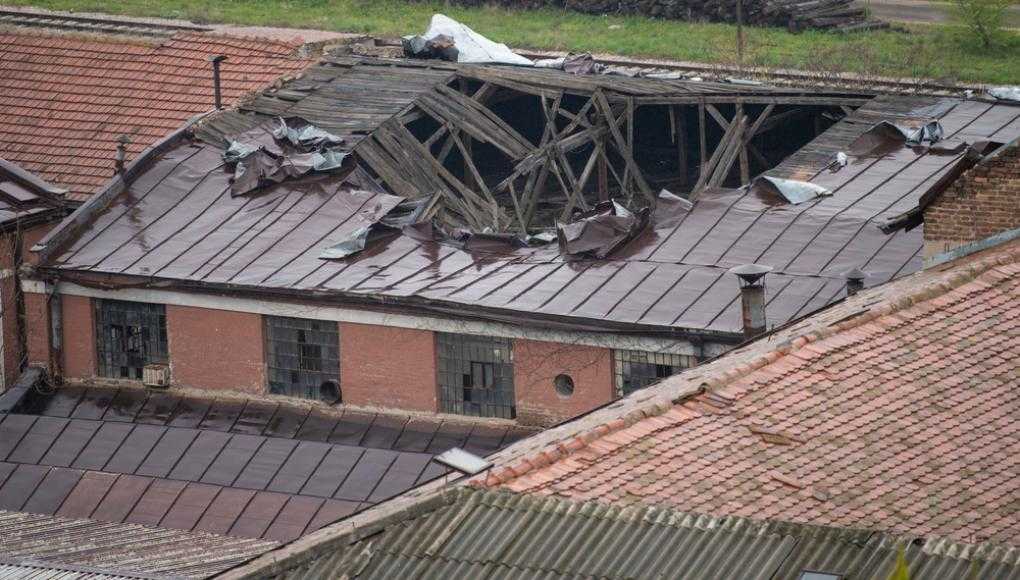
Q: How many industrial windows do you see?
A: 4